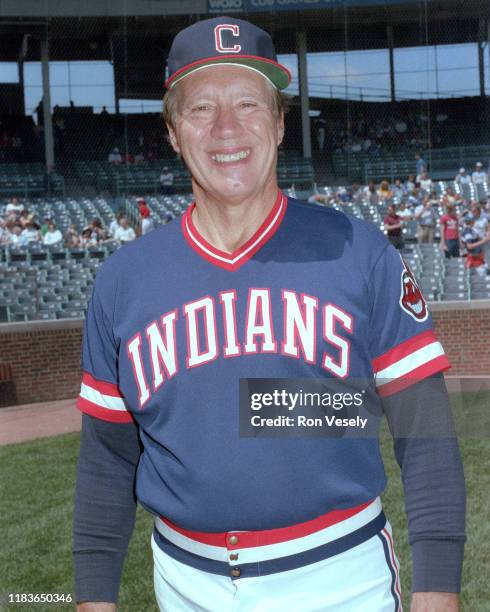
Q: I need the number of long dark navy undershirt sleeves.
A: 2